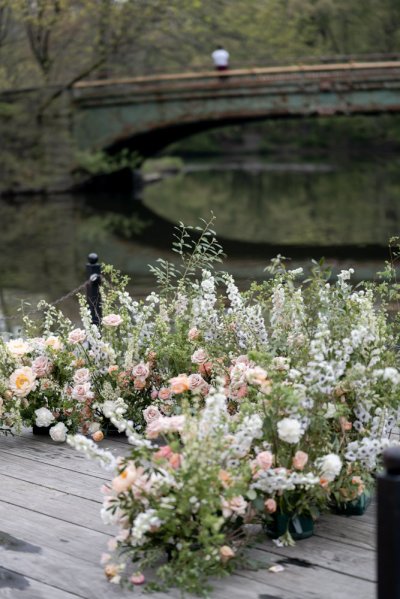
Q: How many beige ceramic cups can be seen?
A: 0